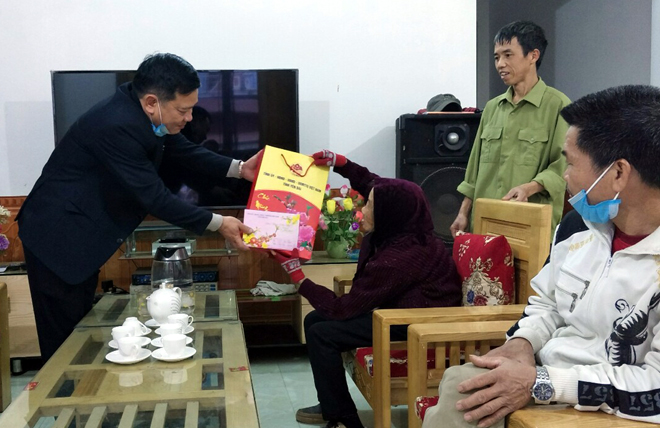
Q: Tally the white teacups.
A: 6